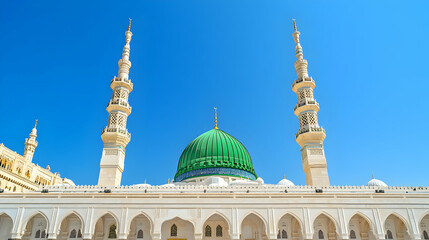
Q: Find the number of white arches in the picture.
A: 13